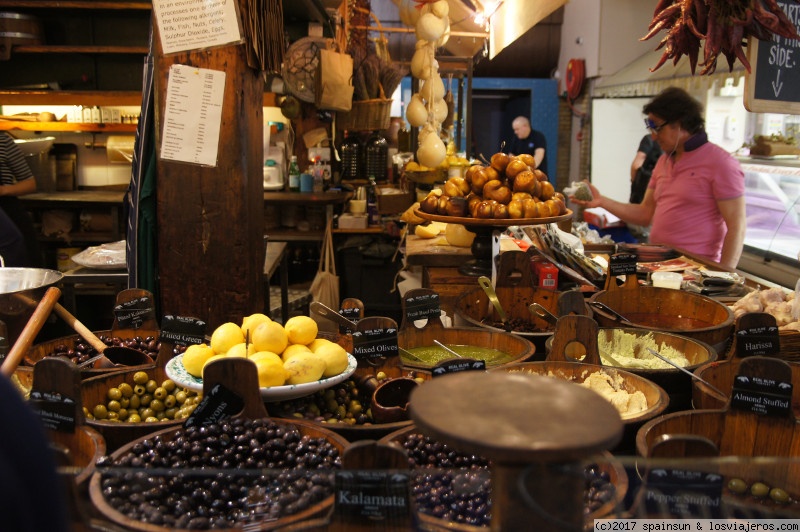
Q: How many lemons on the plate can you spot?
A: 13